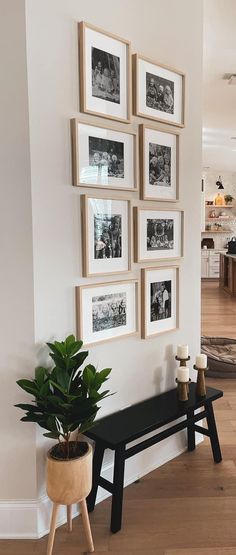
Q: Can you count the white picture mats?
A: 8